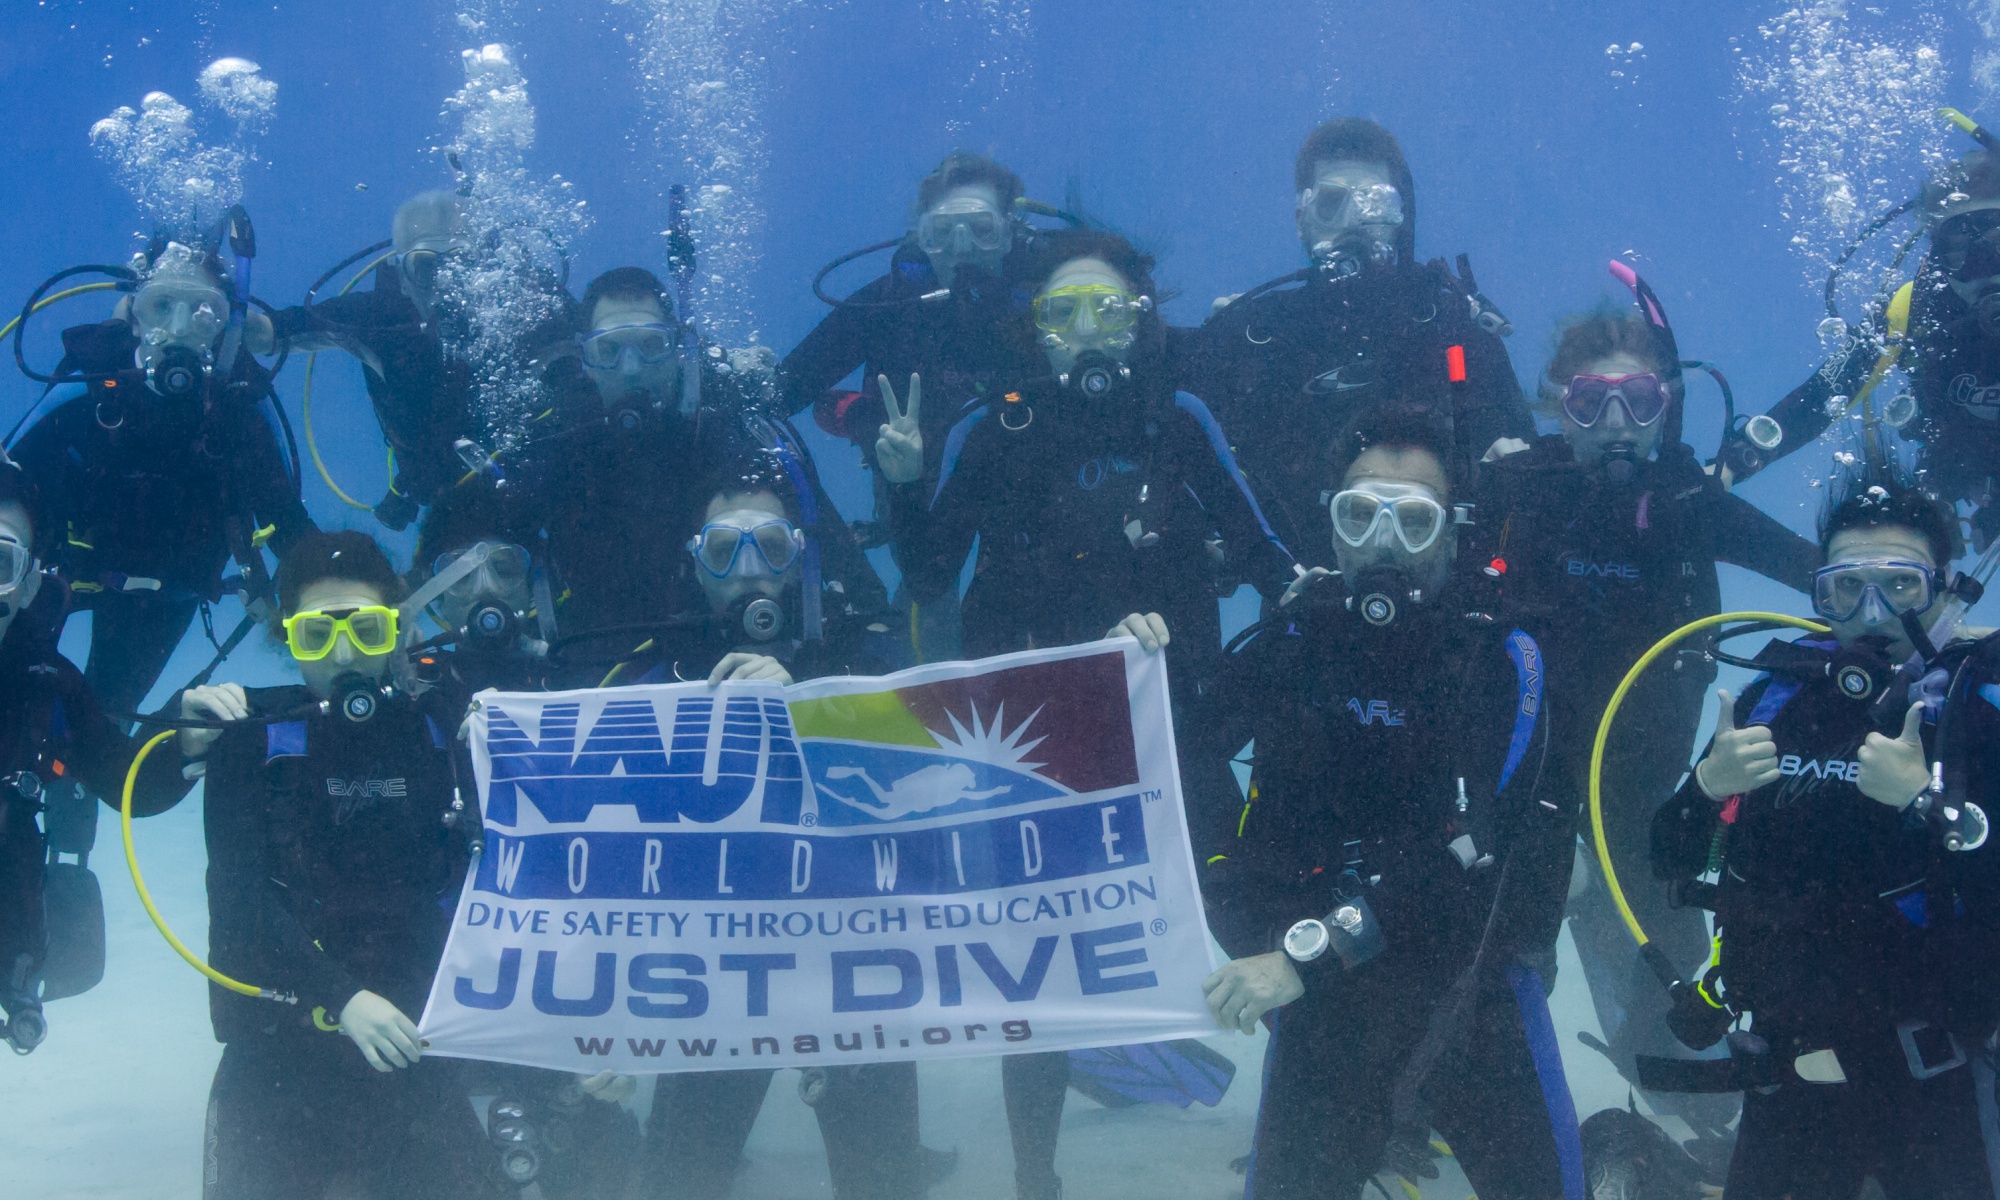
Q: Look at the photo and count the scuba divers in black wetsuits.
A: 14